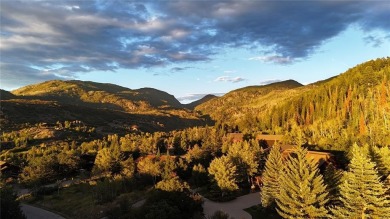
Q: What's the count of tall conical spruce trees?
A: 3